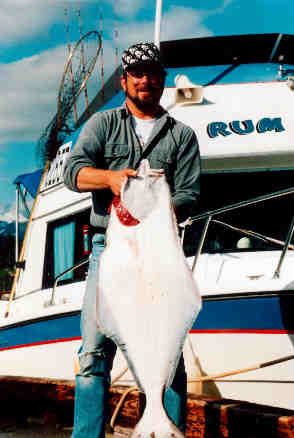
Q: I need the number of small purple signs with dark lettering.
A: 0